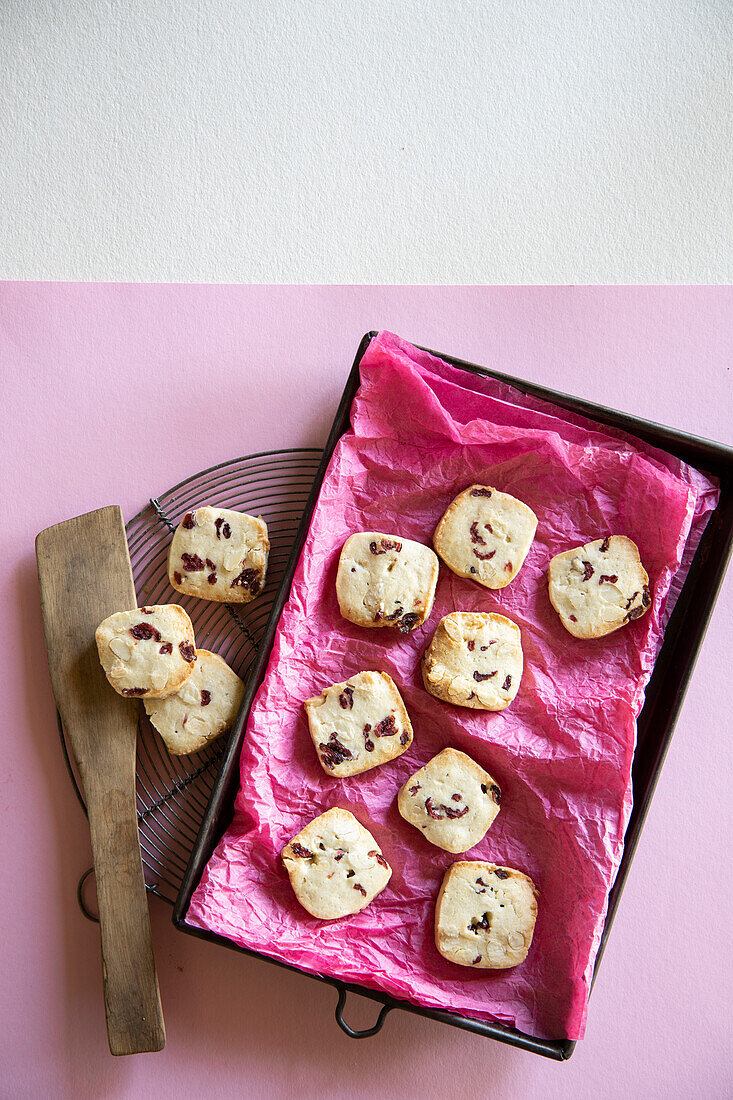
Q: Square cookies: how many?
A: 11